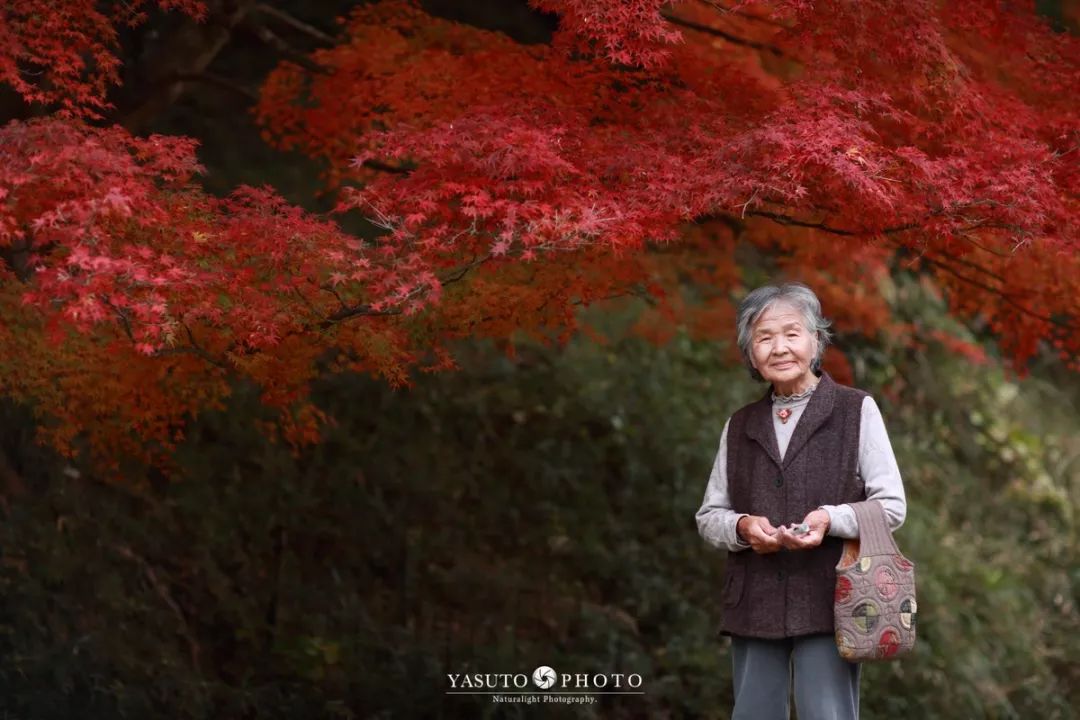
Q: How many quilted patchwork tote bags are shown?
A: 1